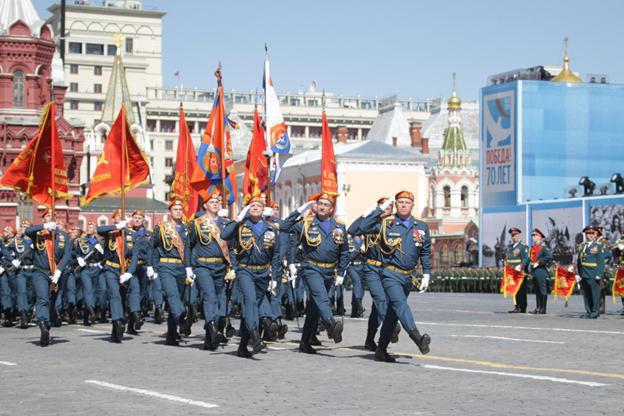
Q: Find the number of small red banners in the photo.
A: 3